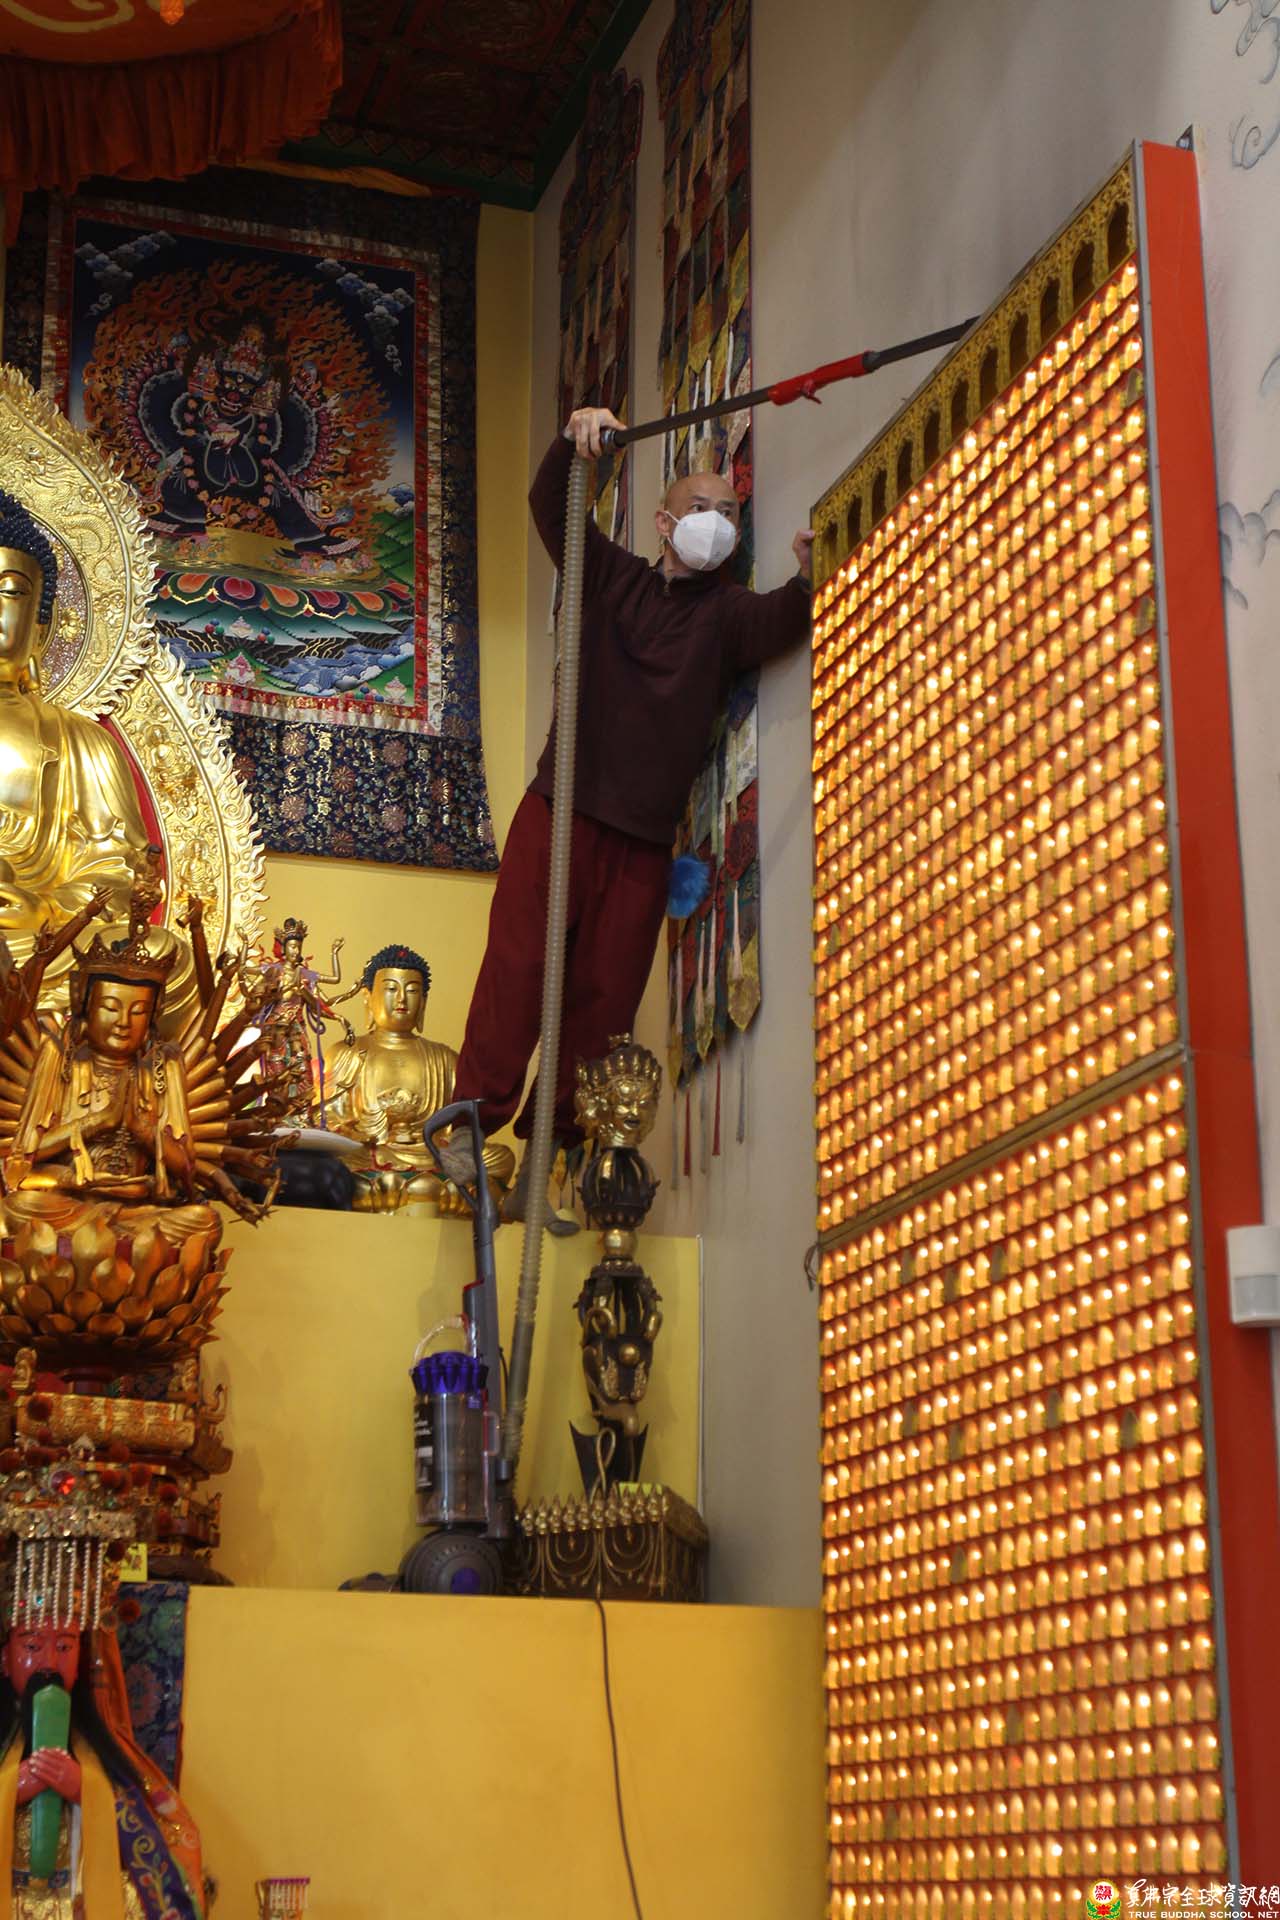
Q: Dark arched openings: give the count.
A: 11